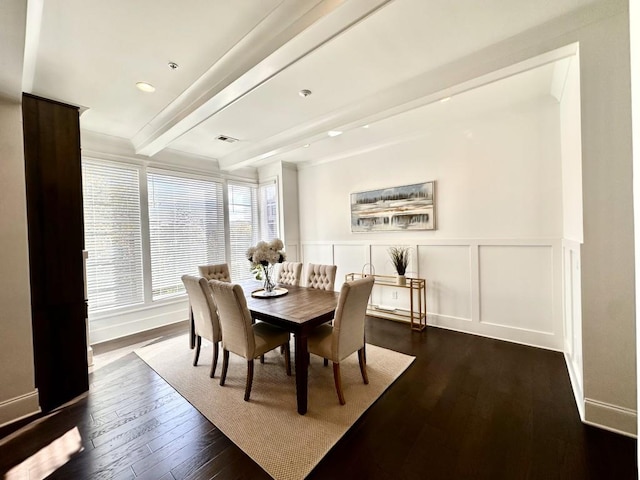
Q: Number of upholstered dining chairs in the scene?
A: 6